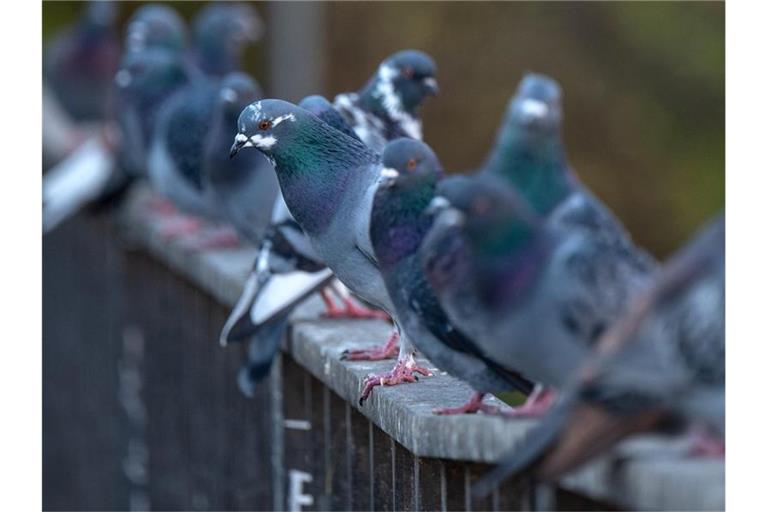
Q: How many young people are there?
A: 0